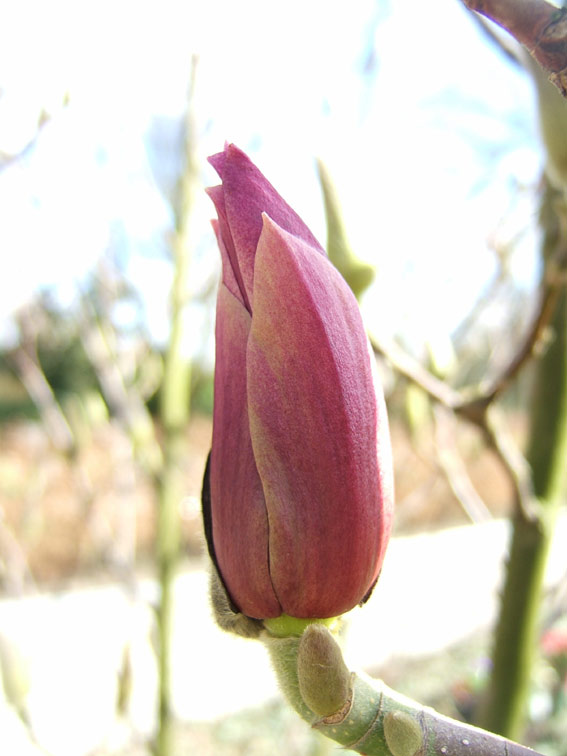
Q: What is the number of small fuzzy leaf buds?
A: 2